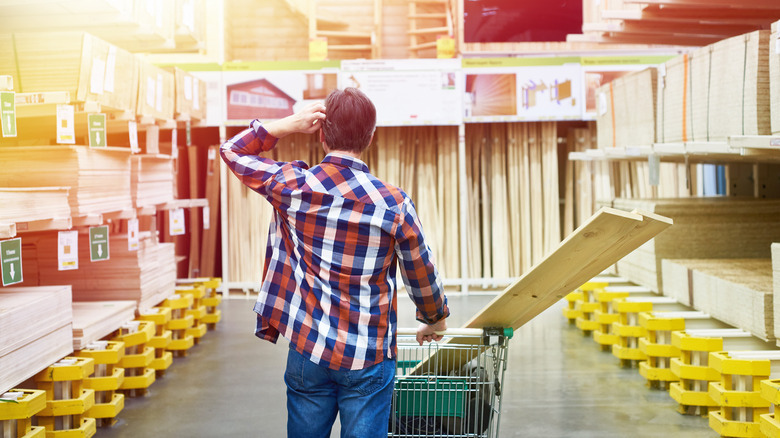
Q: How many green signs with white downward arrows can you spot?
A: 4